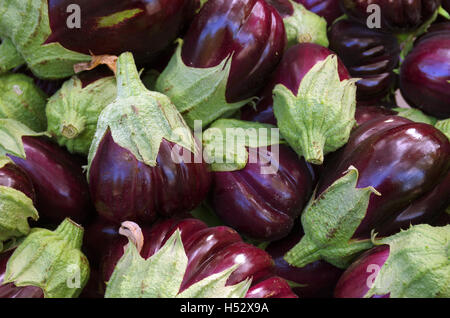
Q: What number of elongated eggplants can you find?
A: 0